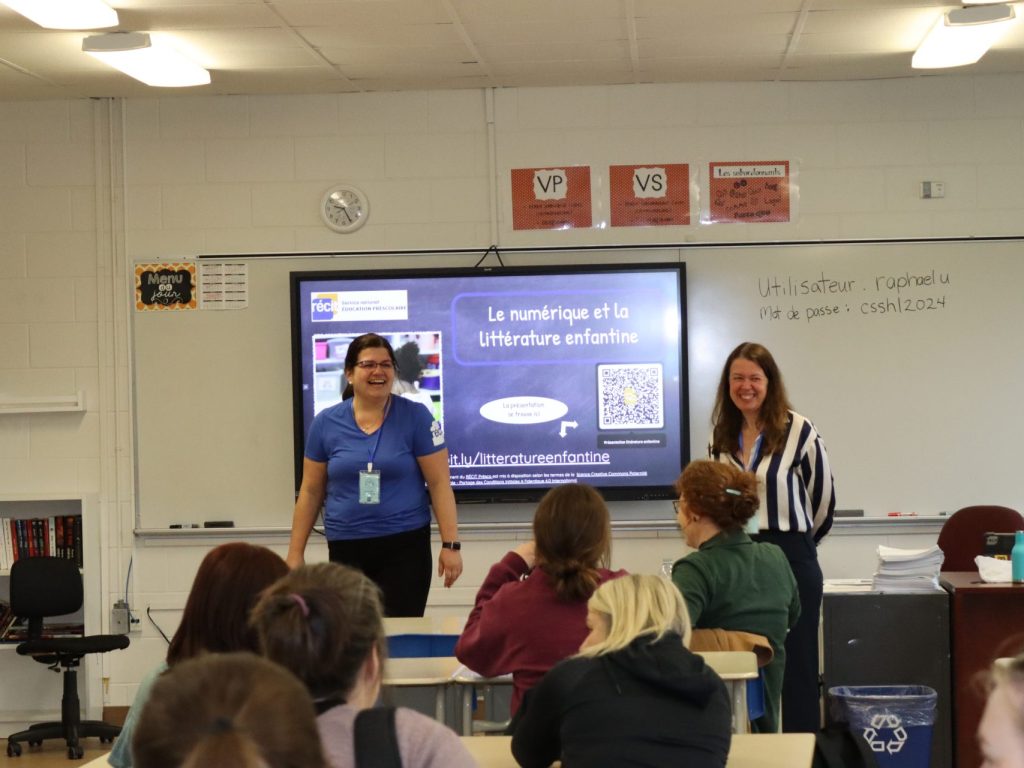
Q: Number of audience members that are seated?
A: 7